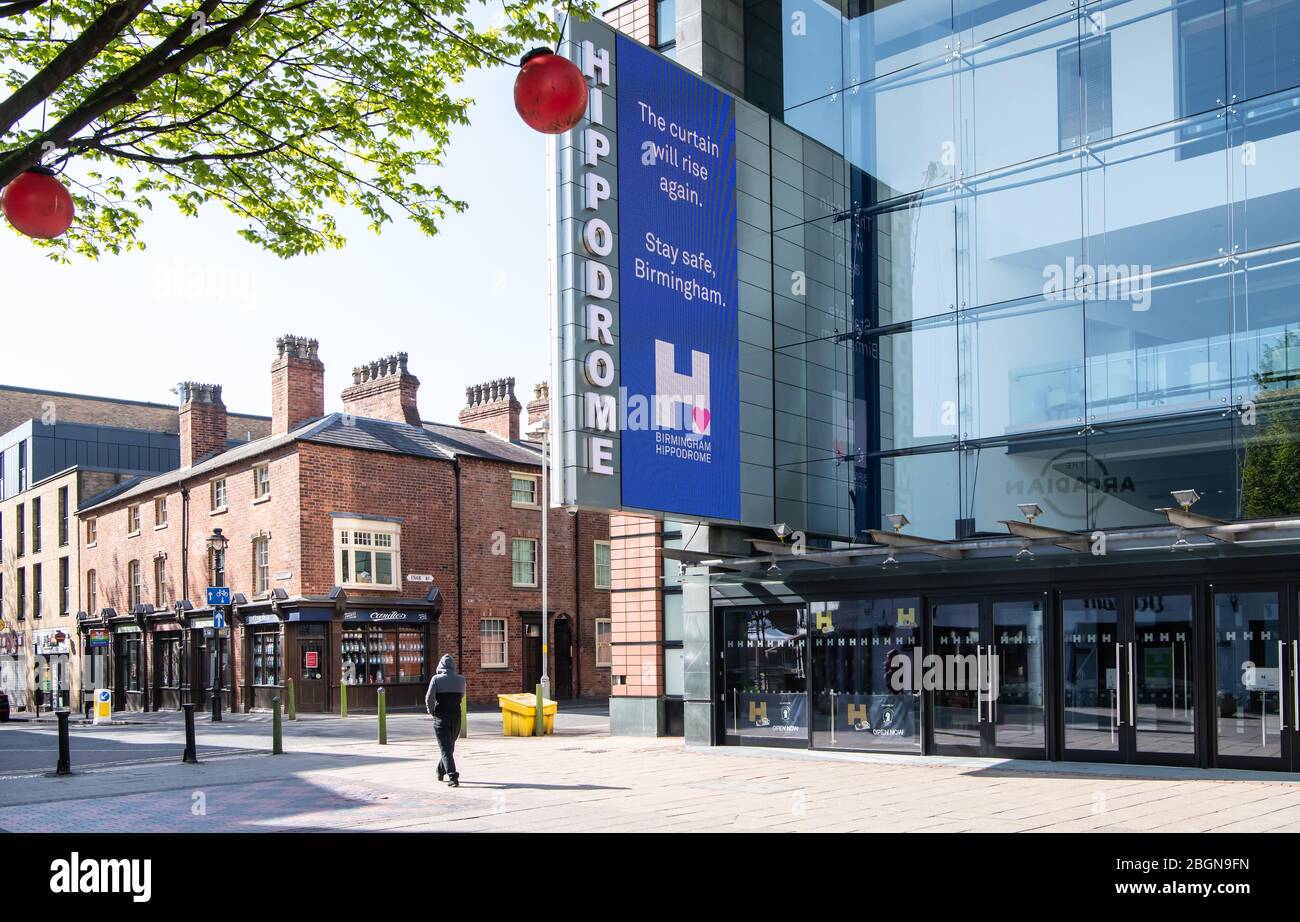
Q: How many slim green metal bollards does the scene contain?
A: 6